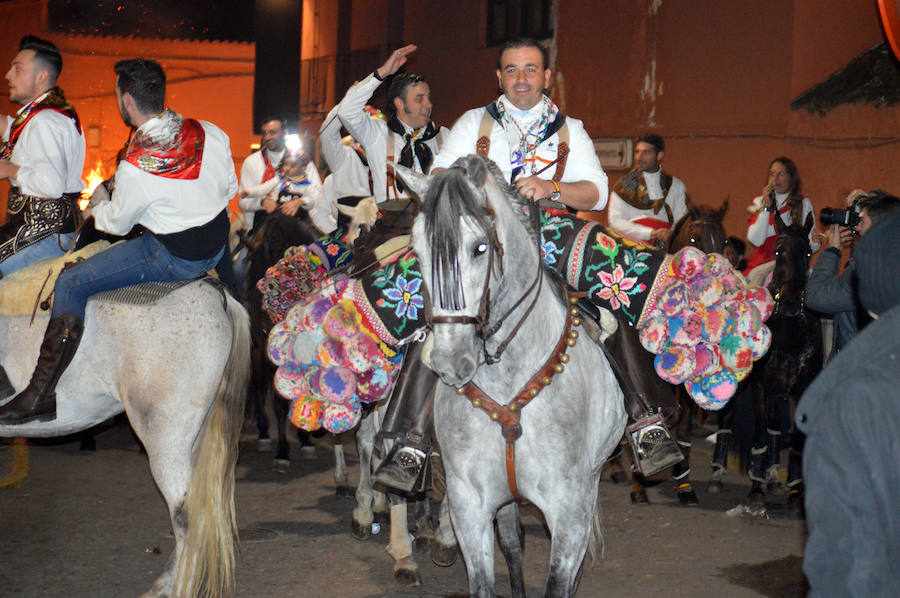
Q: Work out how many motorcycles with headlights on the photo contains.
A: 0